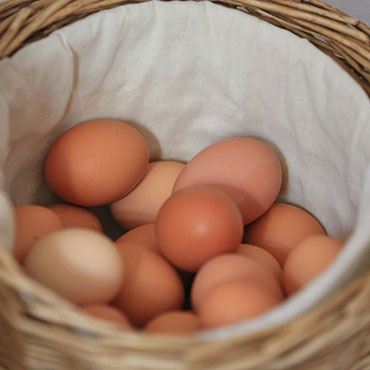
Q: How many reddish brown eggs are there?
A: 15